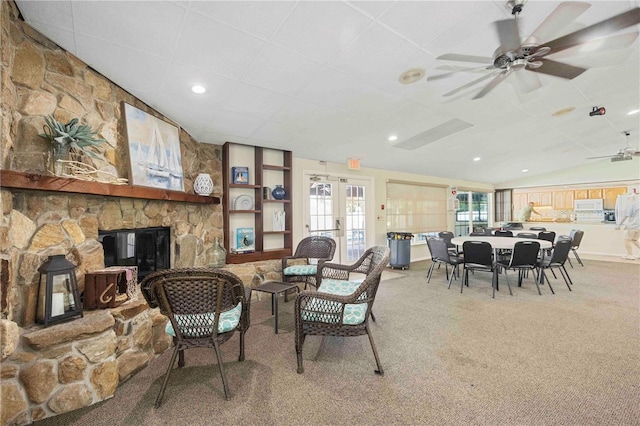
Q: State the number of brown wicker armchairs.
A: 3